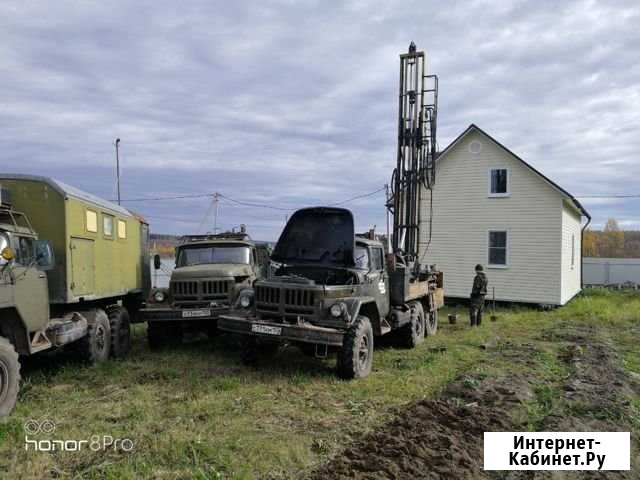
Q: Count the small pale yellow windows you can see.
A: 2